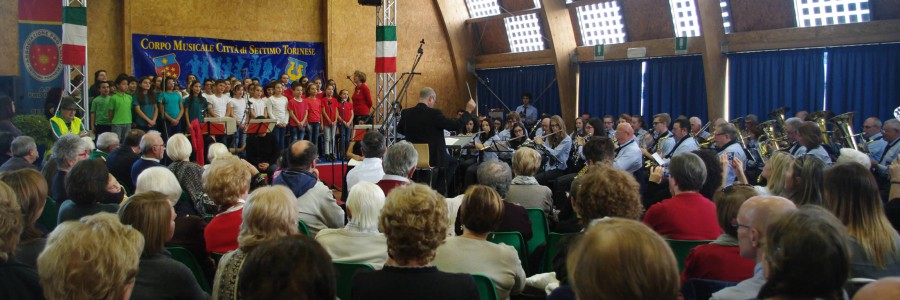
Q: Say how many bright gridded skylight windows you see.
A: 5